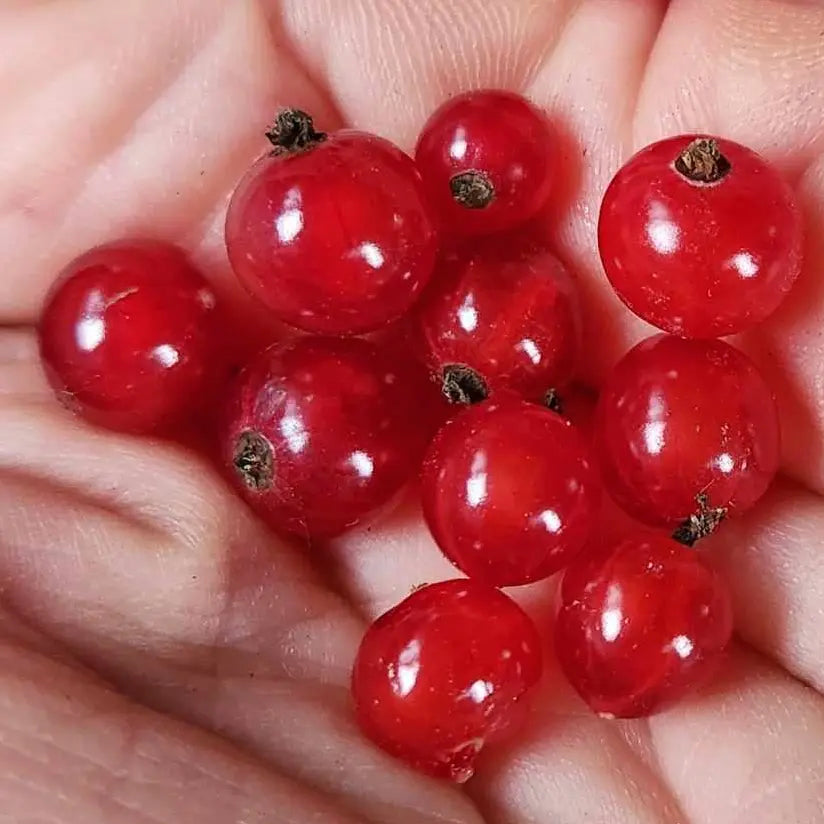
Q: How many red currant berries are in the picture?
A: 10